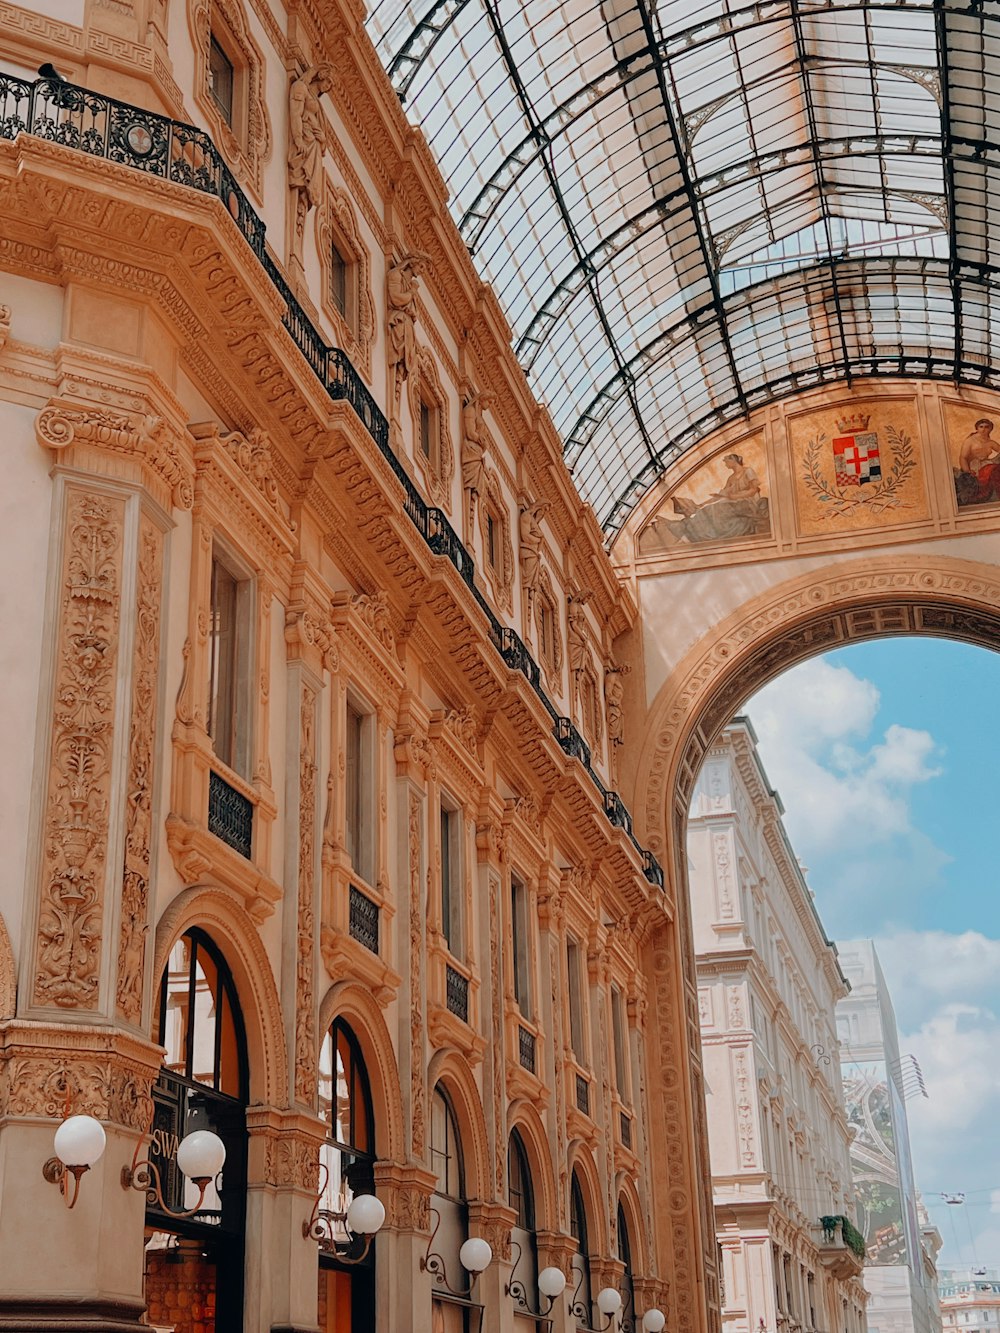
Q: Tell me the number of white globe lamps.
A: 7